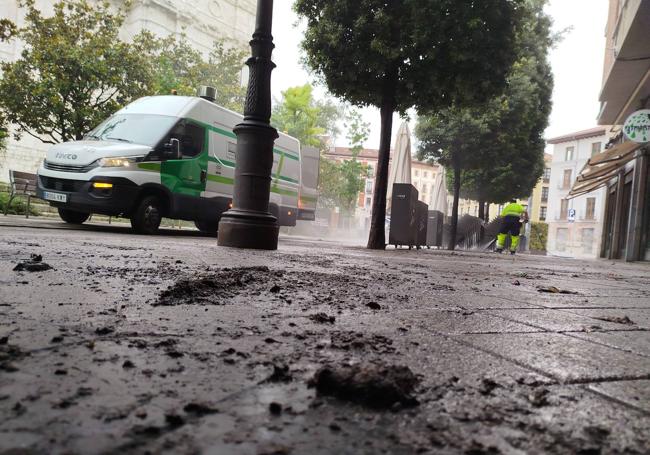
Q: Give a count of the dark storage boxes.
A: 3